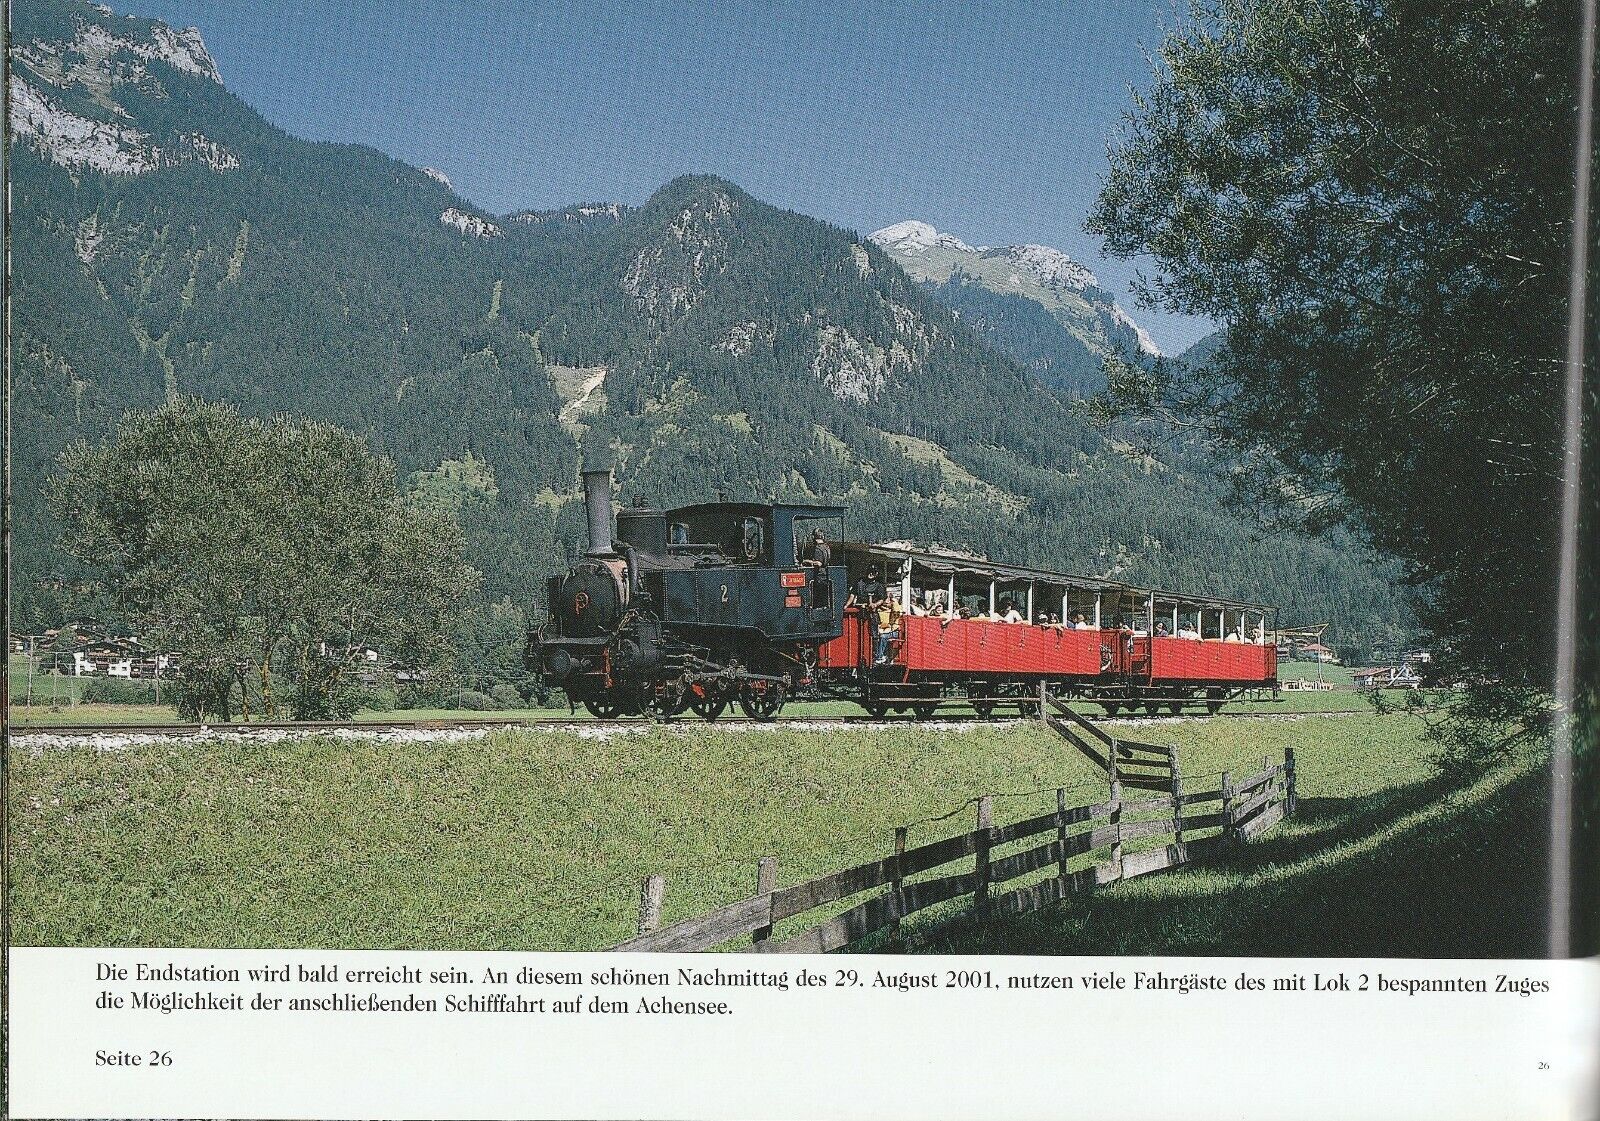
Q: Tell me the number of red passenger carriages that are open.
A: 2